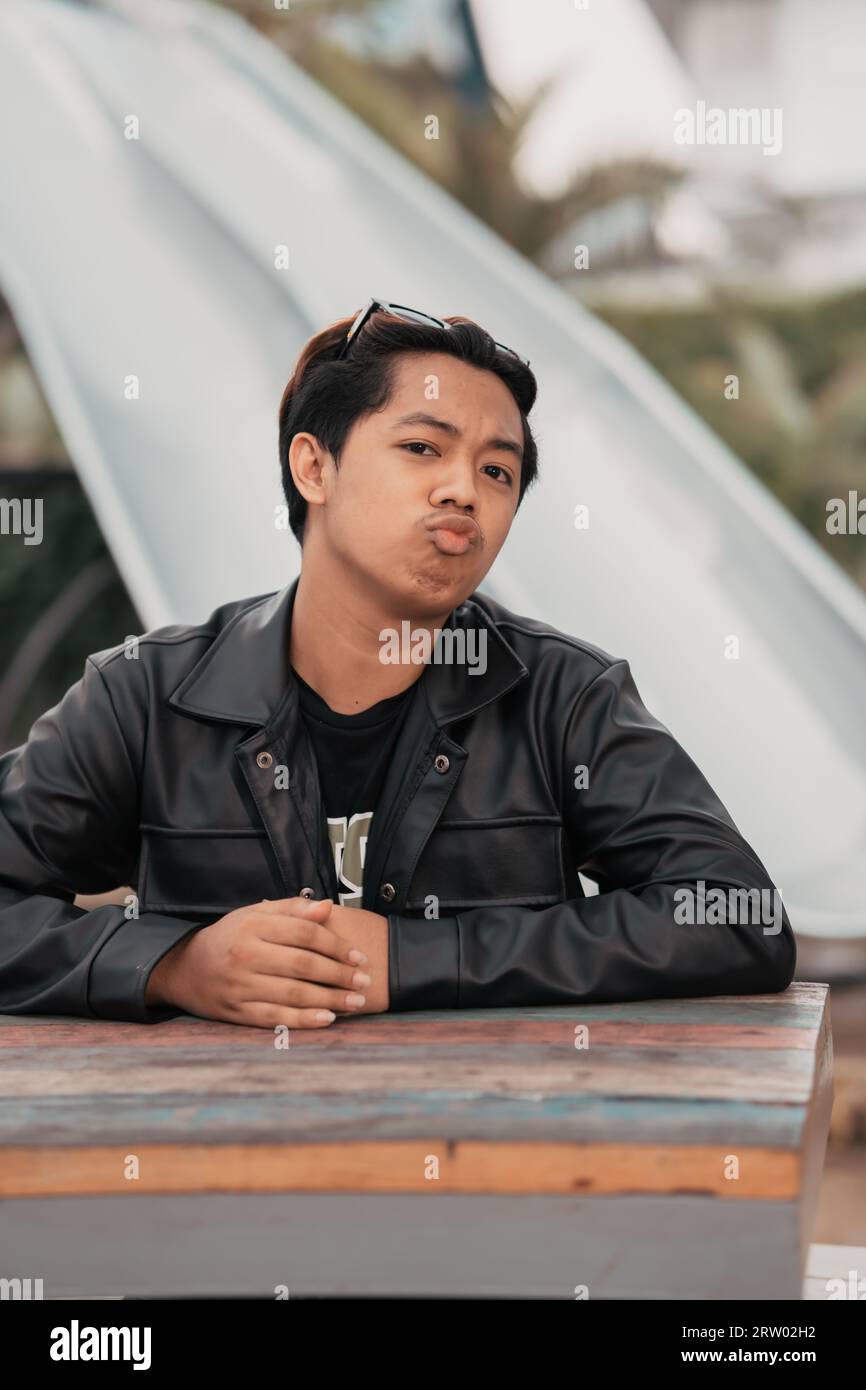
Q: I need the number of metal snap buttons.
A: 4